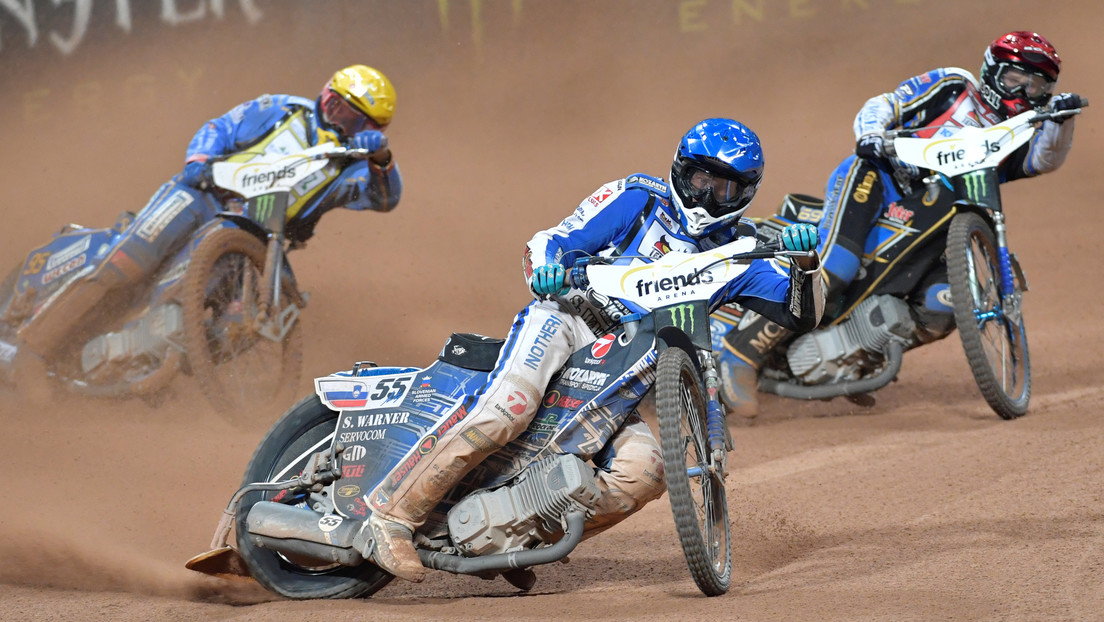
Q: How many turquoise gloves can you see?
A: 2